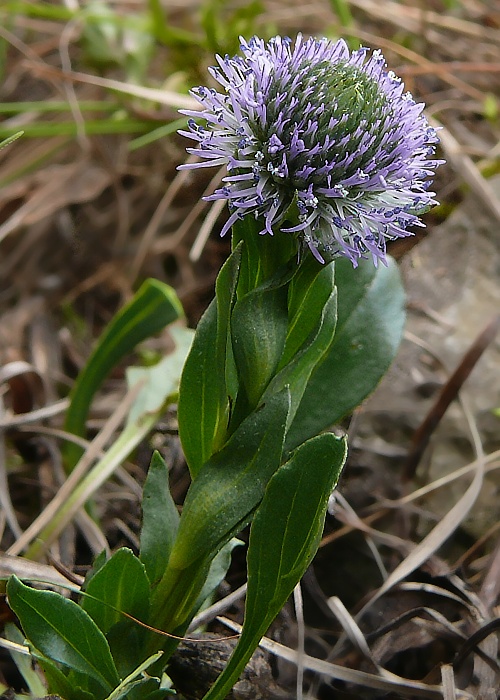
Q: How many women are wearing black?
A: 0